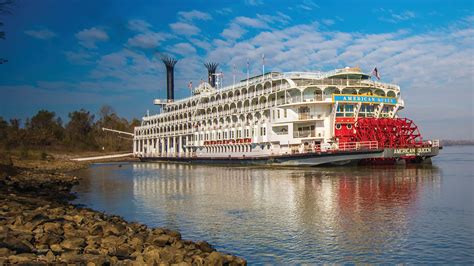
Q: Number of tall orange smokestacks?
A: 0